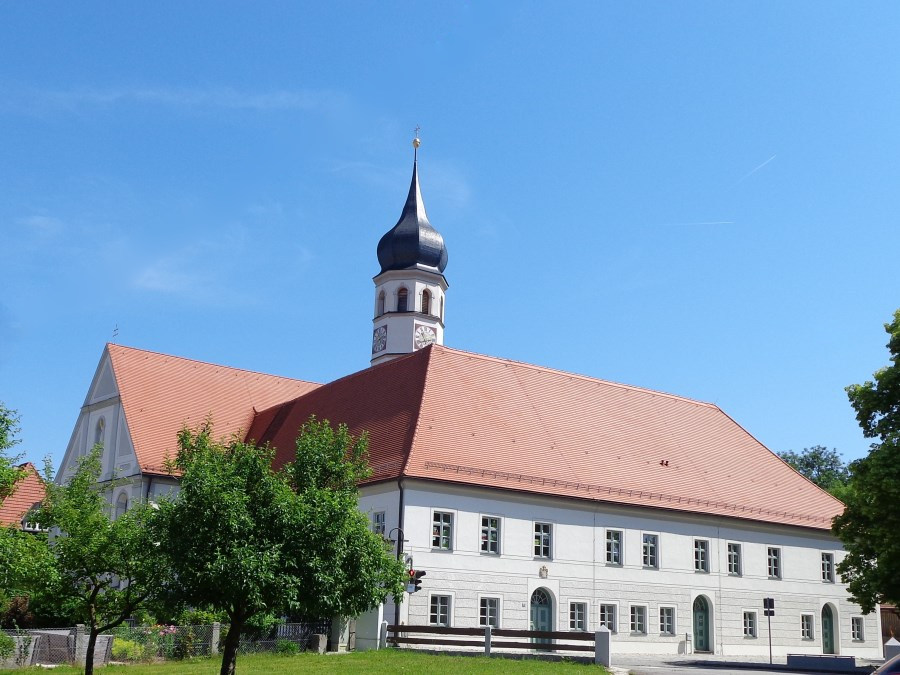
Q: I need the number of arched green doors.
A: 3